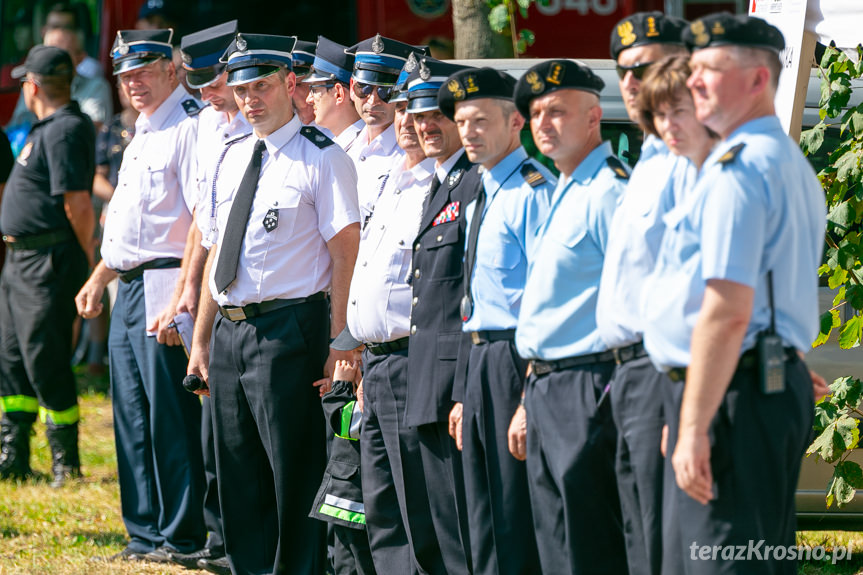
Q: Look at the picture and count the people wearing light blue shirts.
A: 5